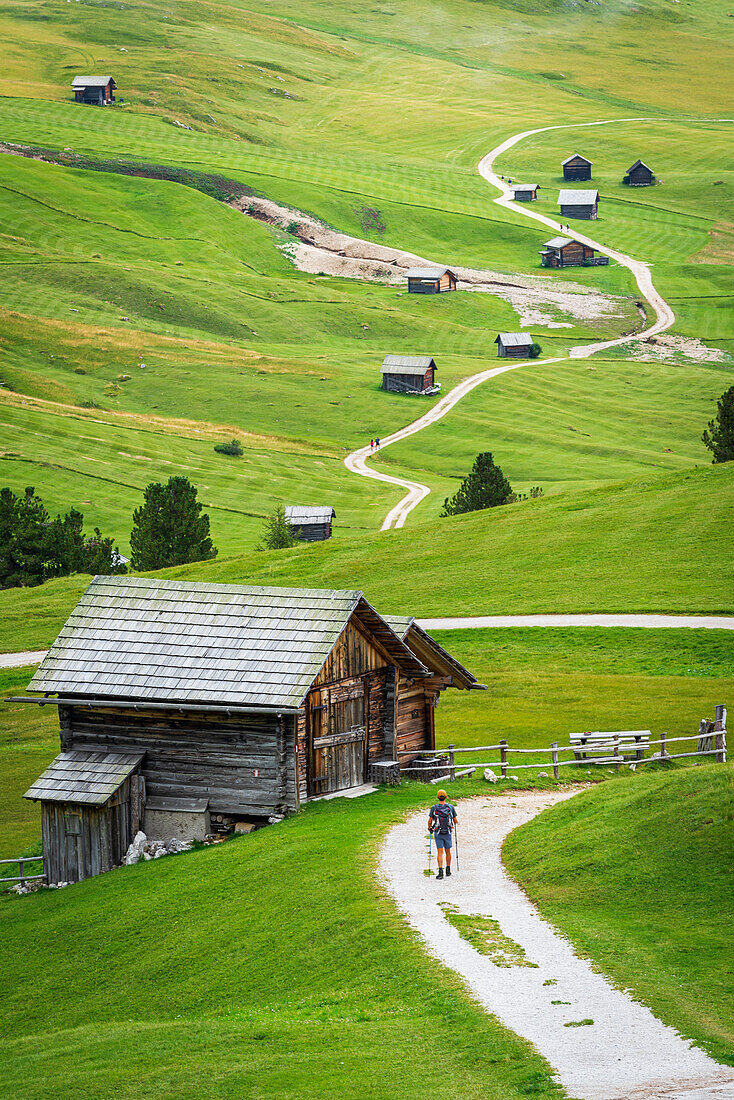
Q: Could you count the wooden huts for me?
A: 11